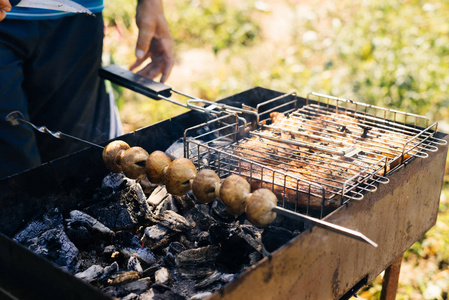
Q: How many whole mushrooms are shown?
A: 7